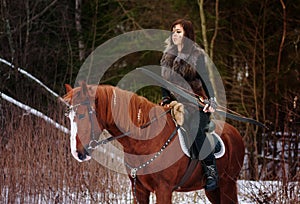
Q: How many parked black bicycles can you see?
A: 0